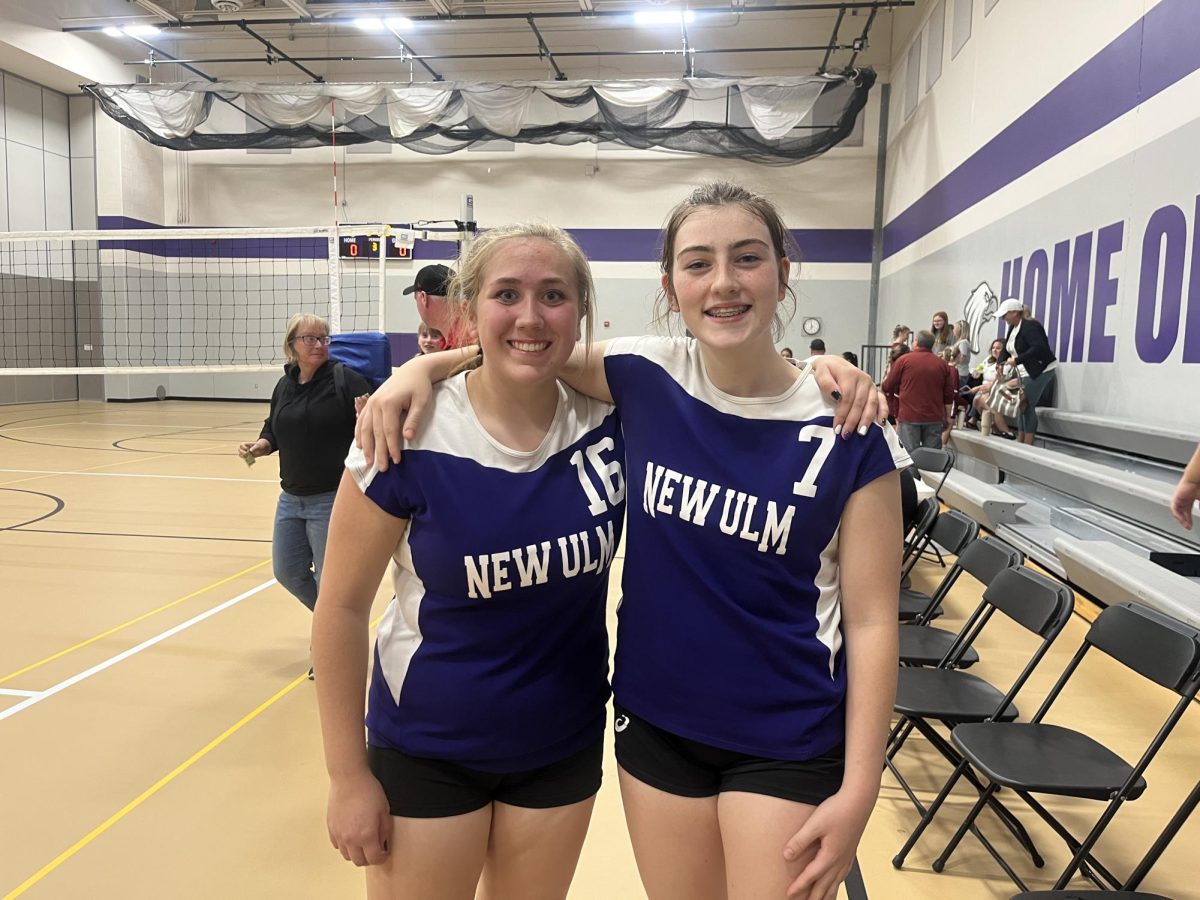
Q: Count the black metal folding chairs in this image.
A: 7